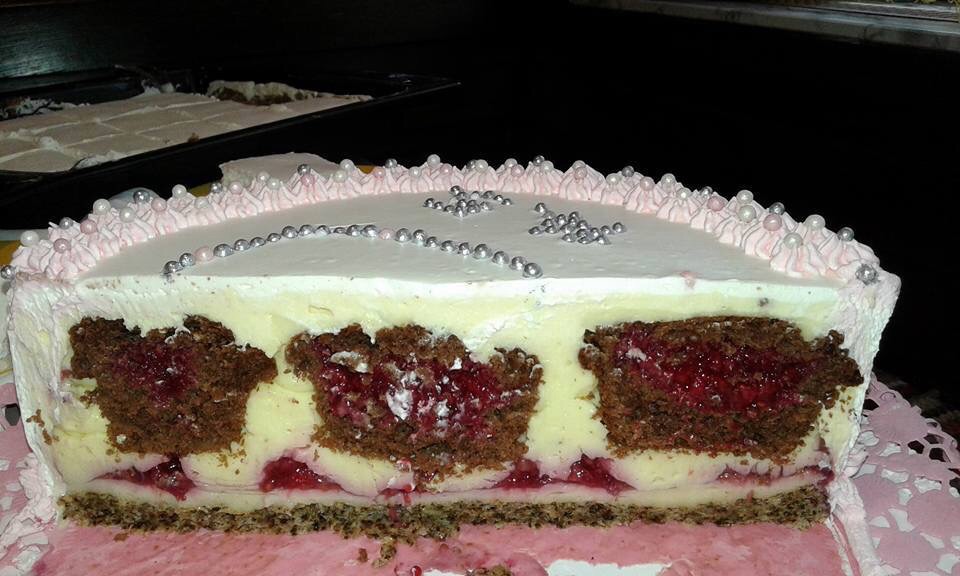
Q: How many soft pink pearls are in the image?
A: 14